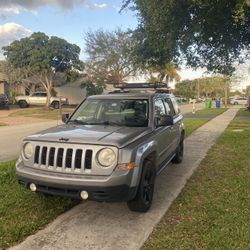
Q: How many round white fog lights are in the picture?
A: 2